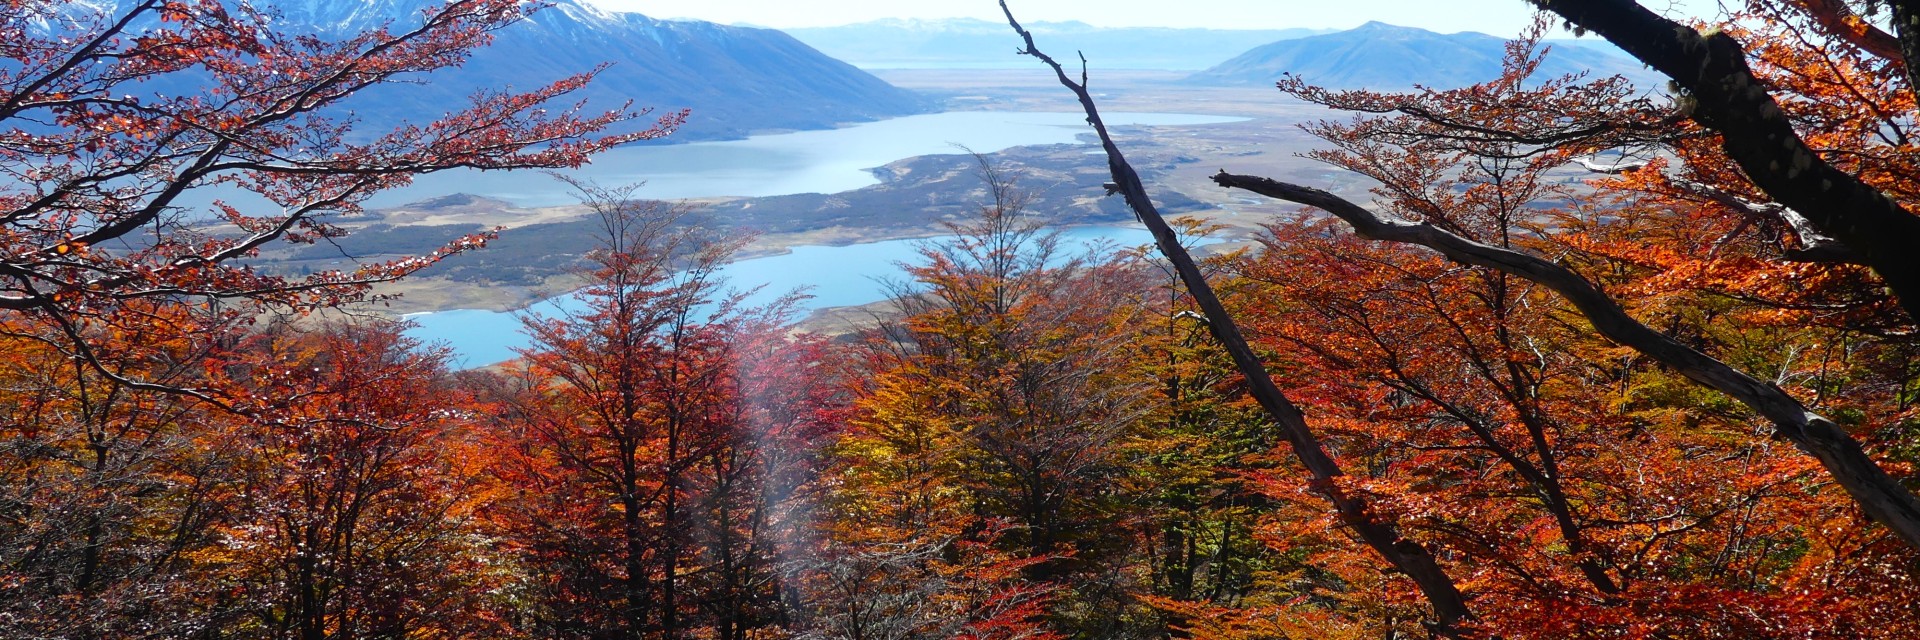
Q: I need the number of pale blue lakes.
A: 2